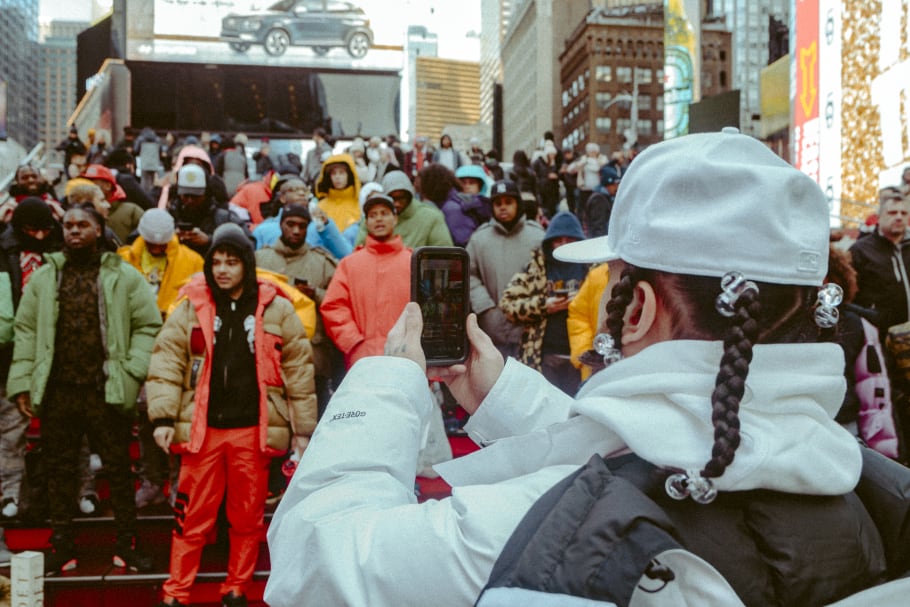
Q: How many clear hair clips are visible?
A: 4